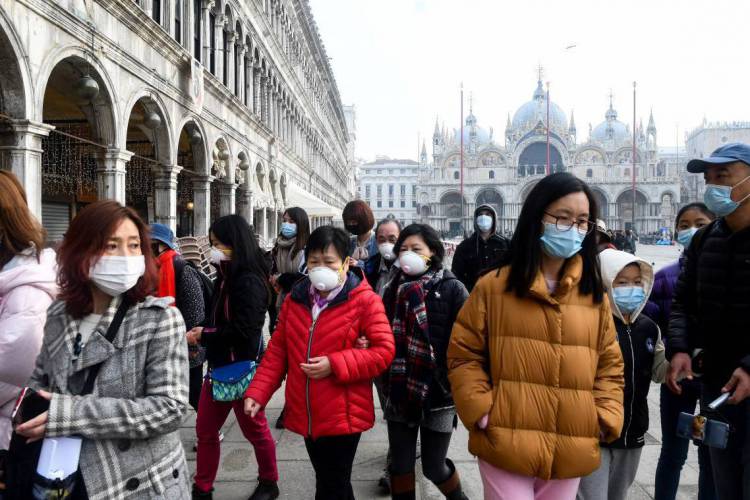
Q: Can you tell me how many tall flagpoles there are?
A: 3